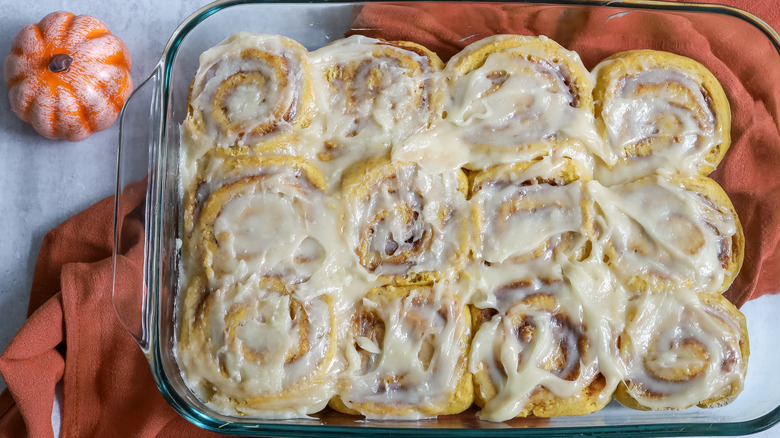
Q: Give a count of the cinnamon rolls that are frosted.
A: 12